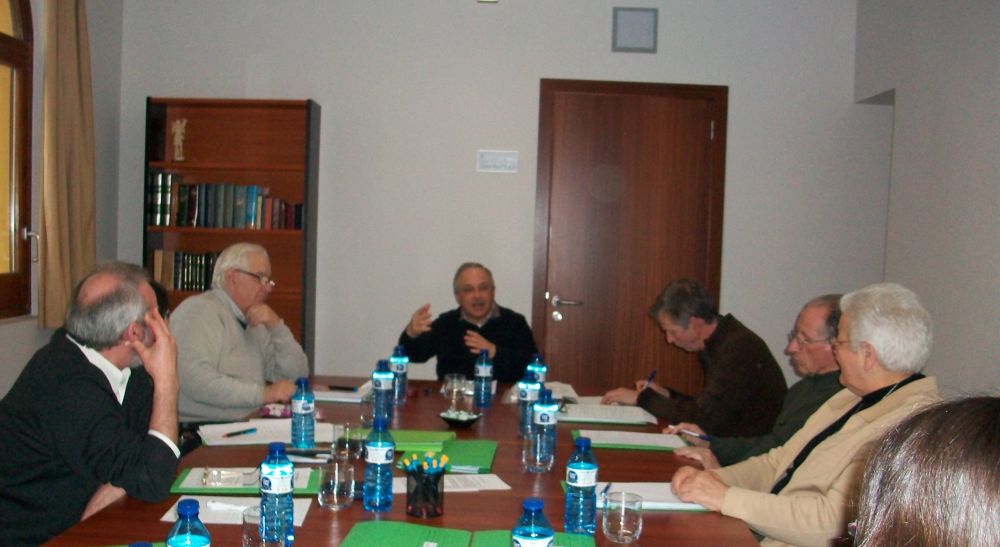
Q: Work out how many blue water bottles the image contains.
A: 12